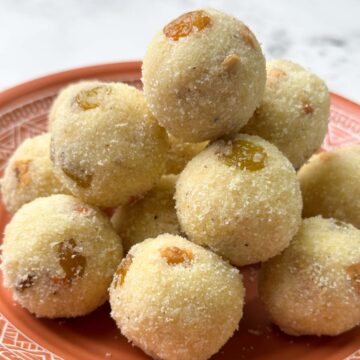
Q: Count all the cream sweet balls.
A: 11